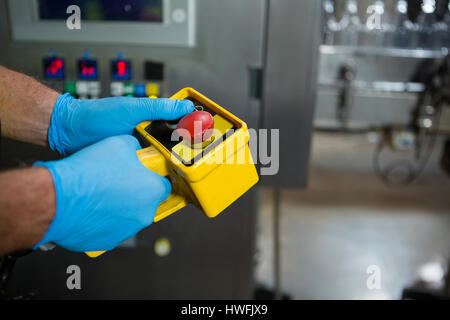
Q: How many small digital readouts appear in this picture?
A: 3